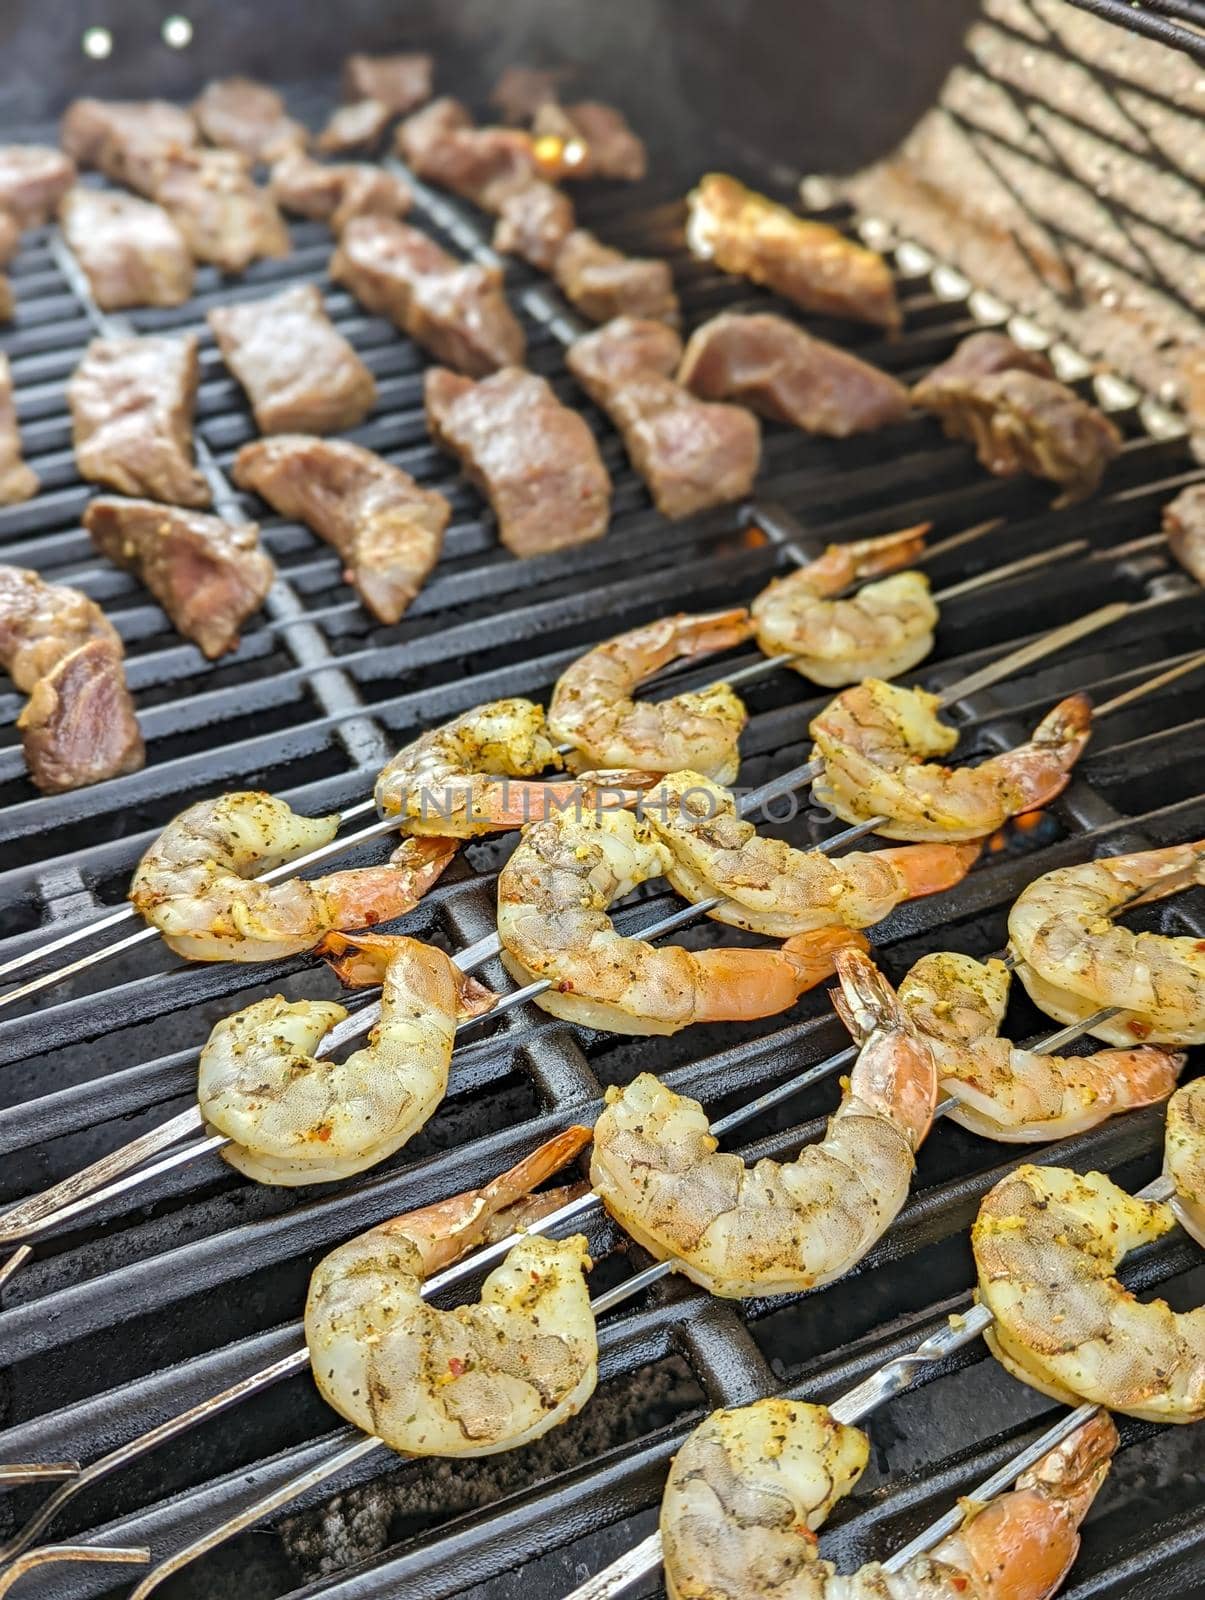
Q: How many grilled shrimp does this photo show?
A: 15